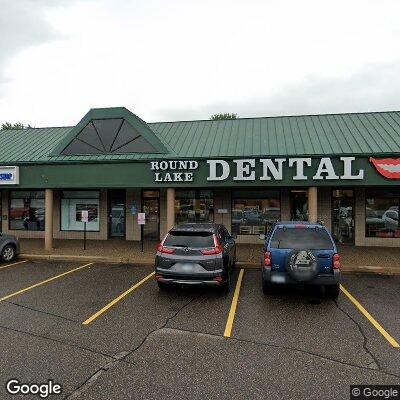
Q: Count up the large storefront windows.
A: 5